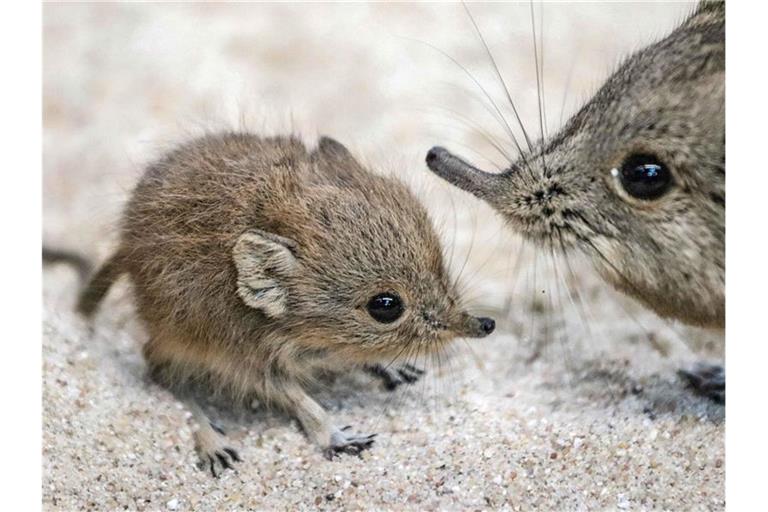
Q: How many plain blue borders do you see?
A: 0